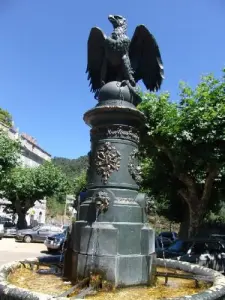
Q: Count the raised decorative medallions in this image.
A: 2